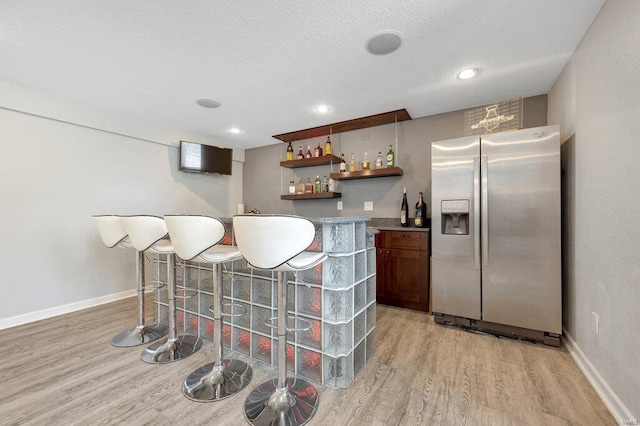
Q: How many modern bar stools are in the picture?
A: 4